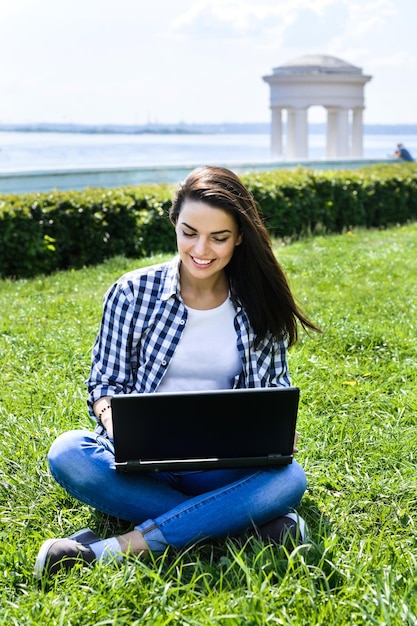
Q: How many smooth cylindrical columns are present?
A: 6